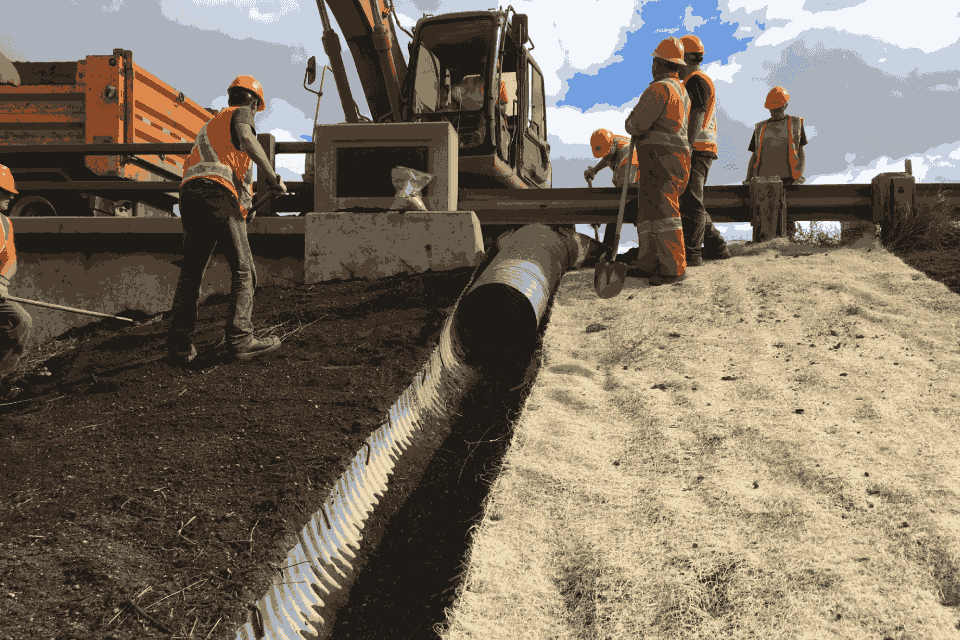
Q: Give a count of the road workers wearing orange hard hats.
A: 6